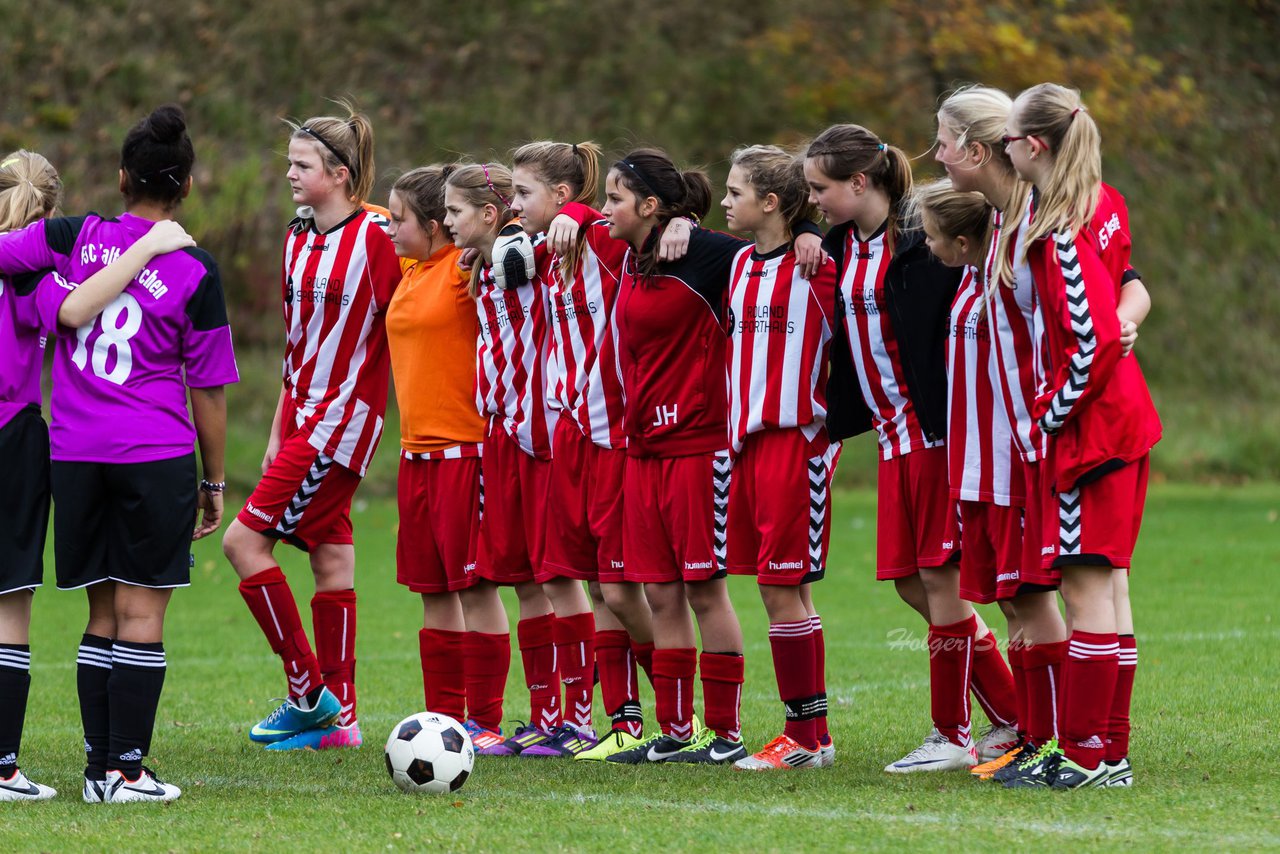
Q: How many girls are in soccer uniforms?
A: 12